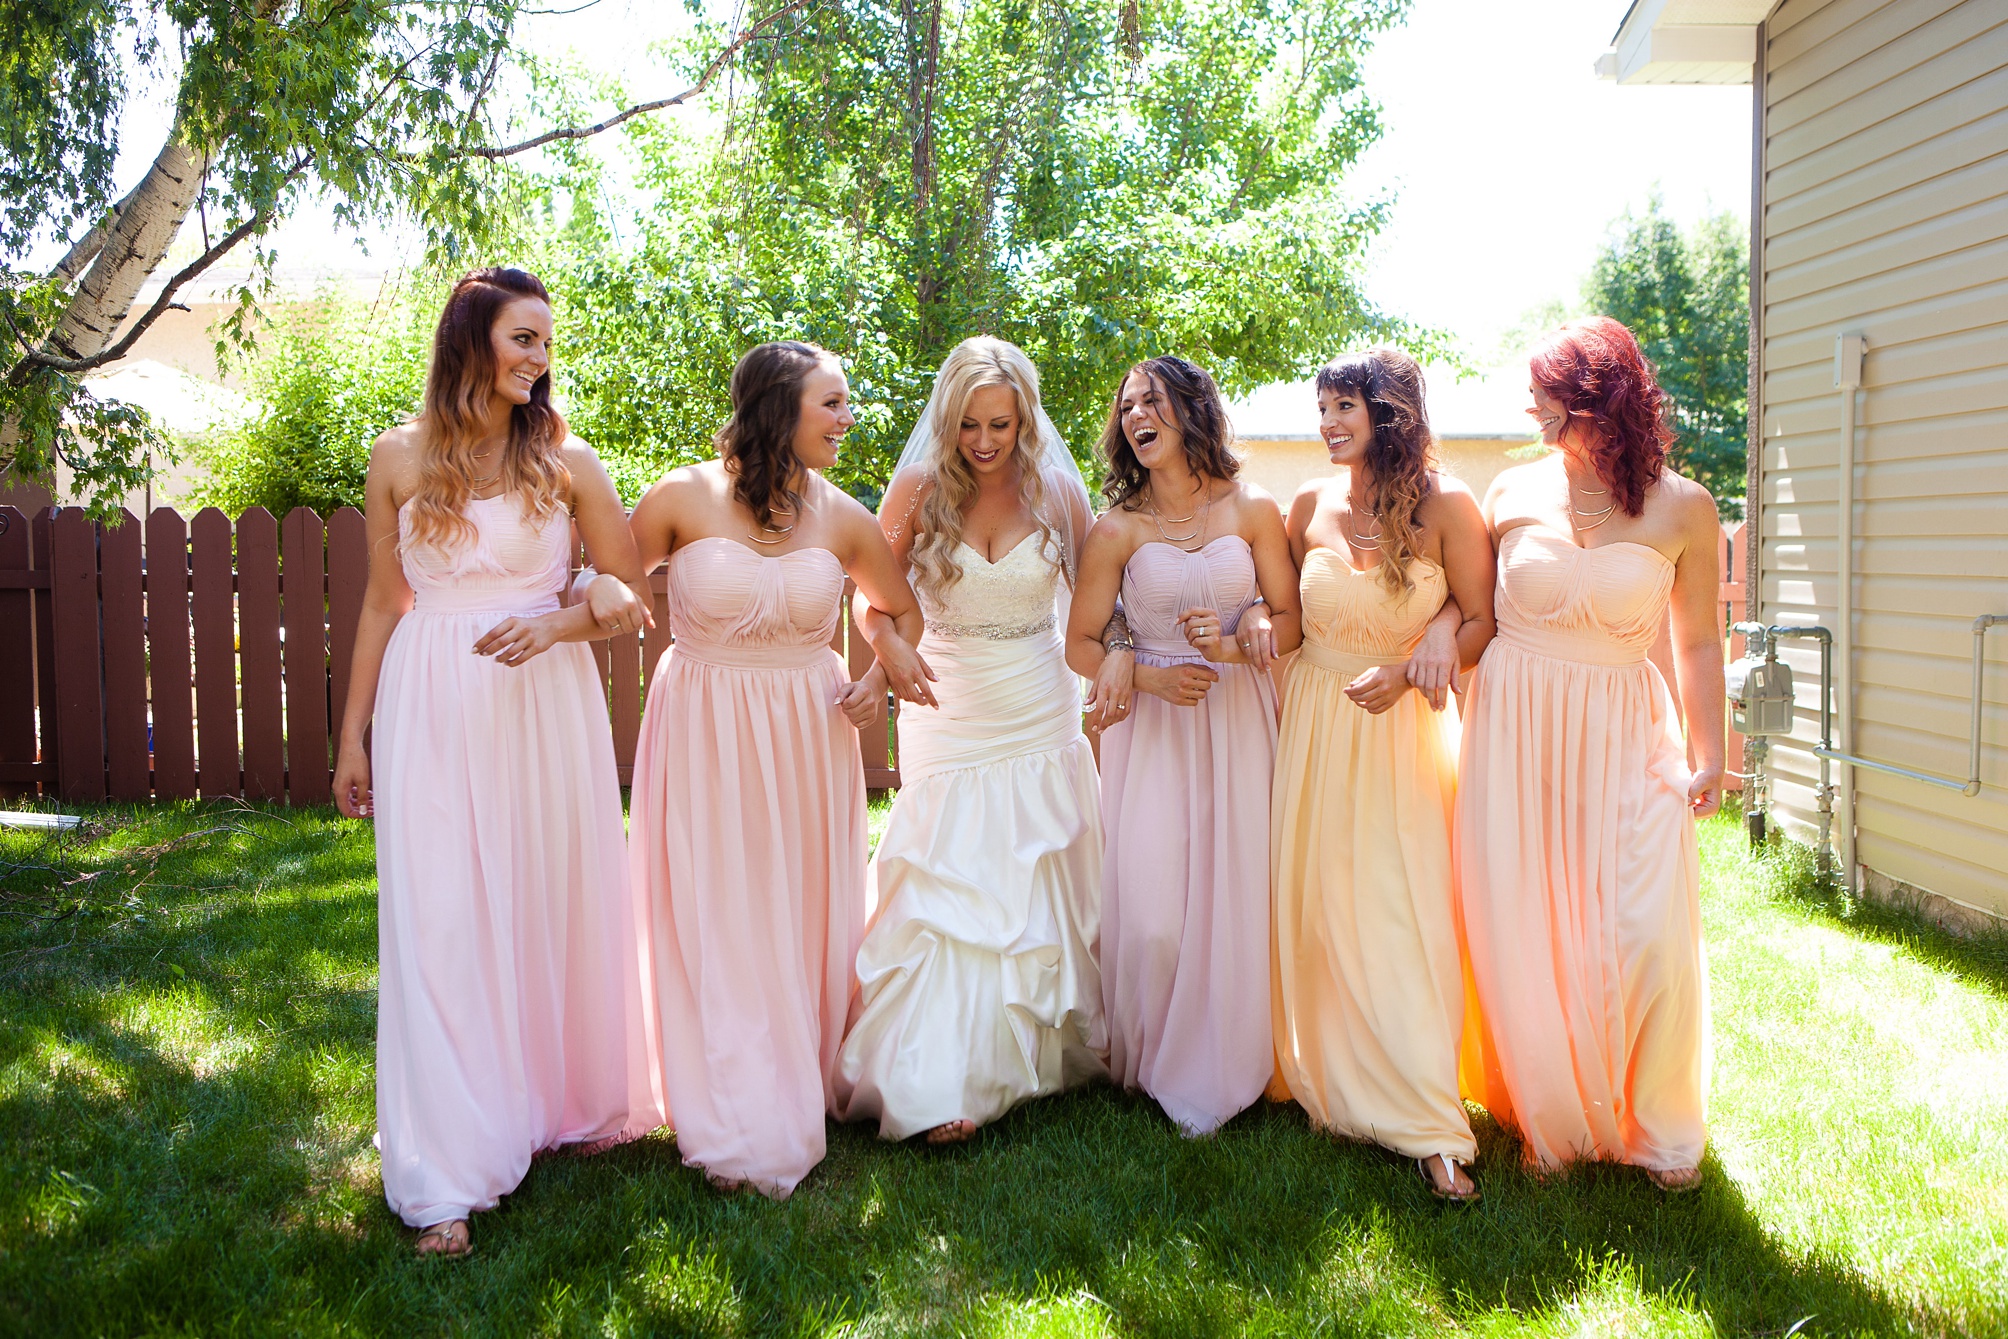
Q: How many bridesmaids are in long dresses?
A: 5